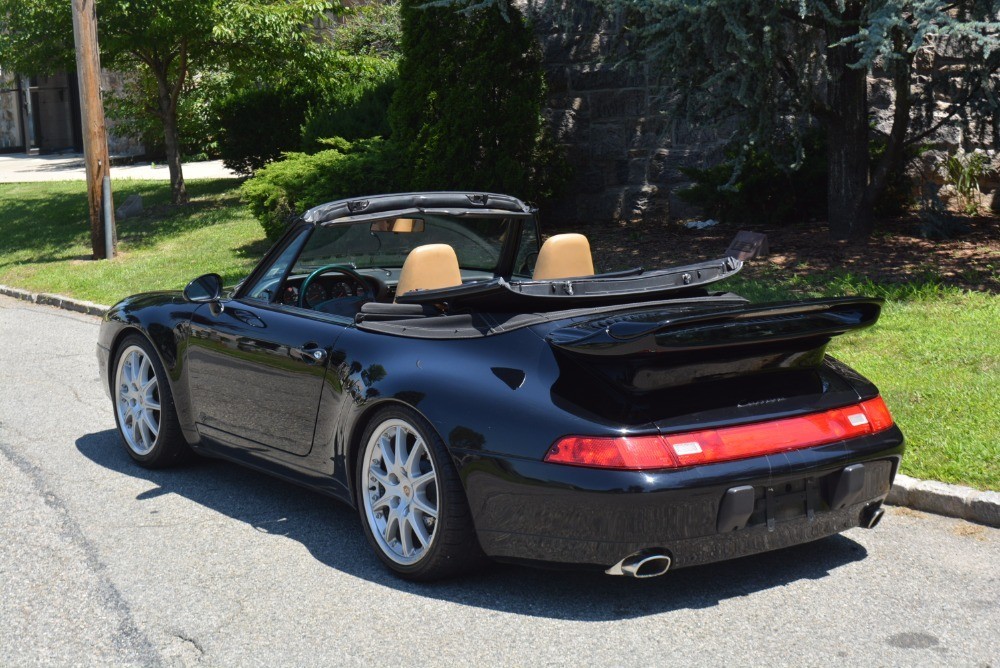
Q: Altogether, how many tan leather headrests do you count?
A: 2